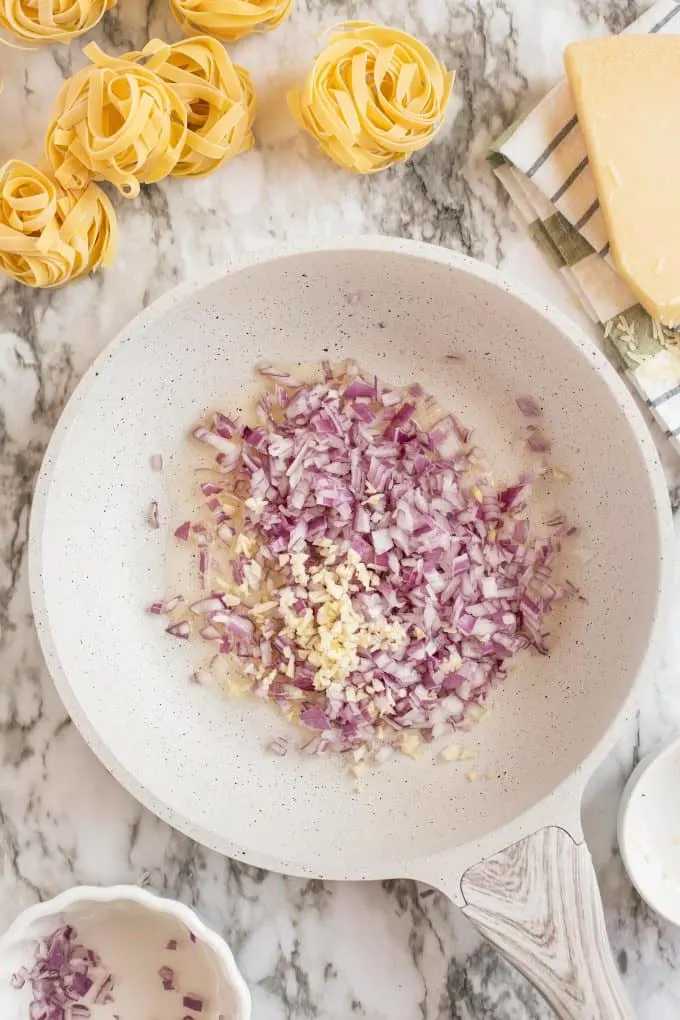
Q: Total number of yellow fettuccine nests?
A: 6